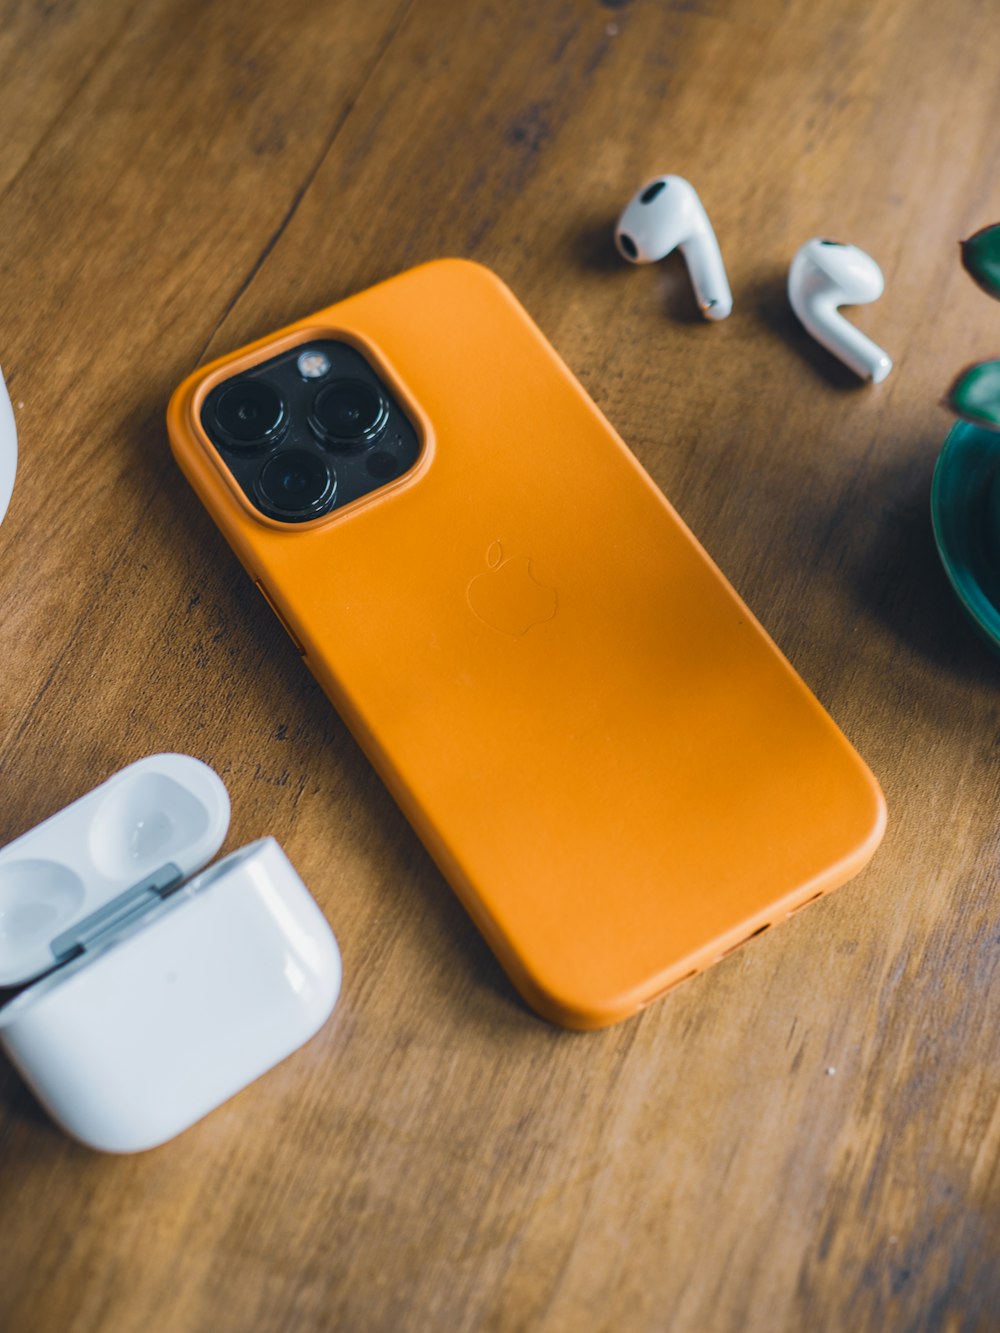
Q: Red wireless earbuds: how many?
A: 0